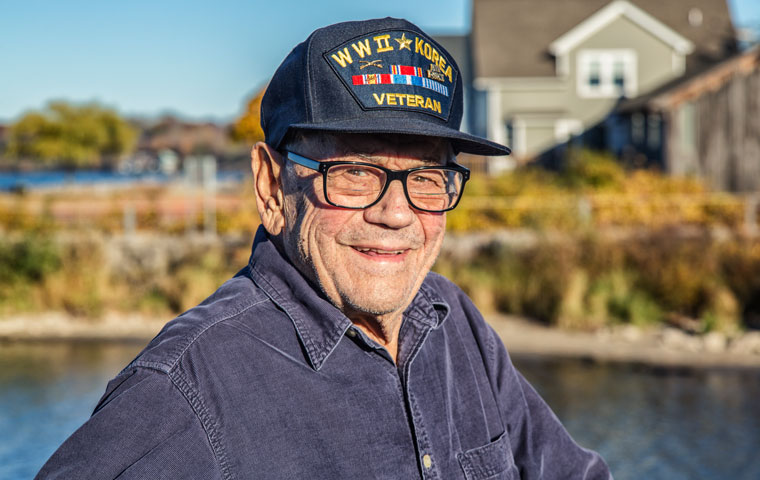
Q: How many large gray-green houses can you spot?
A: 1